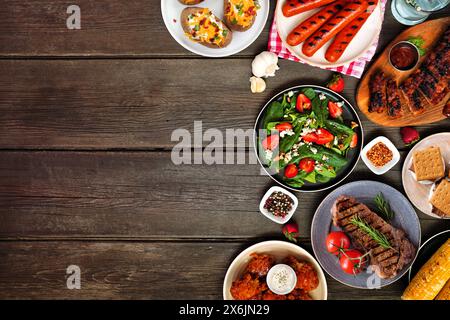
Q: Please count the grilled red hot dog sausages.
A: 4